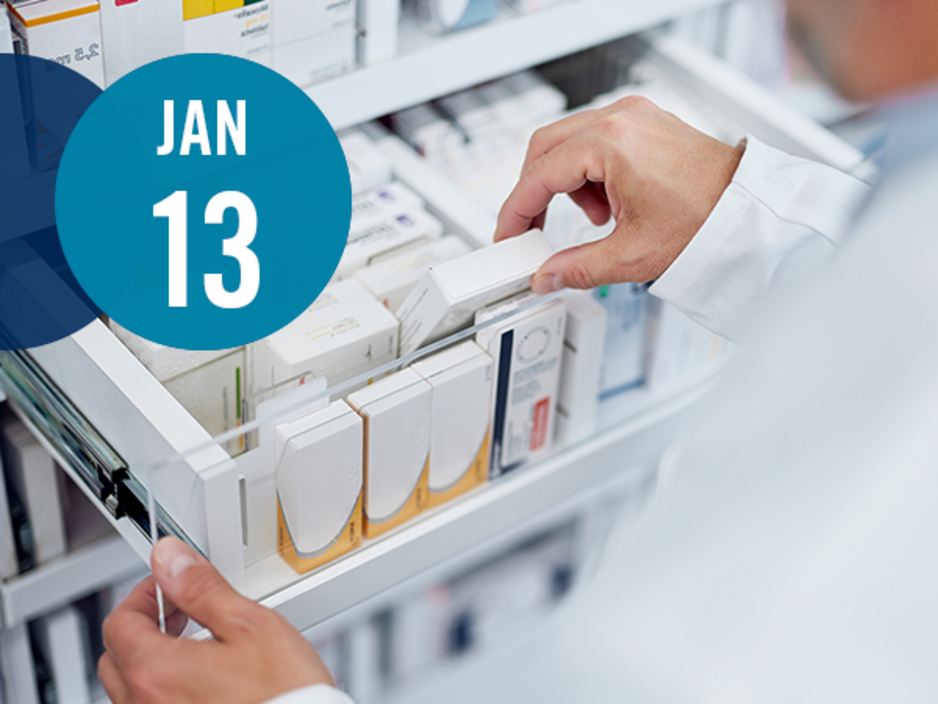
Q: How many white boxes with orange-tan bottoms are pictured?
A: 3